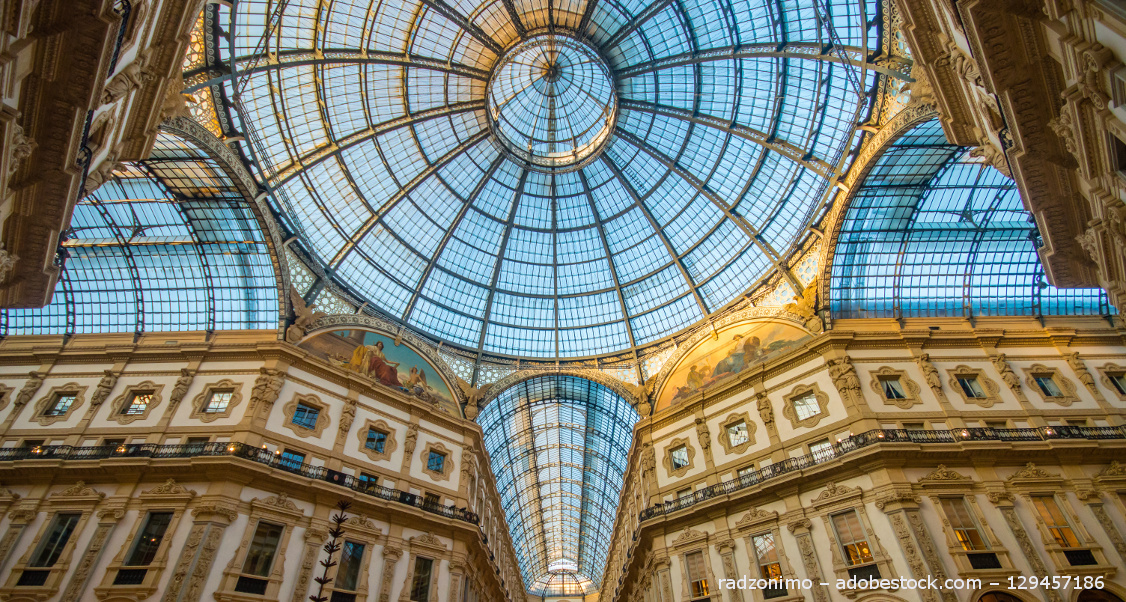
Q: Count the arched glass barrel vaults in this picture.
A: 3